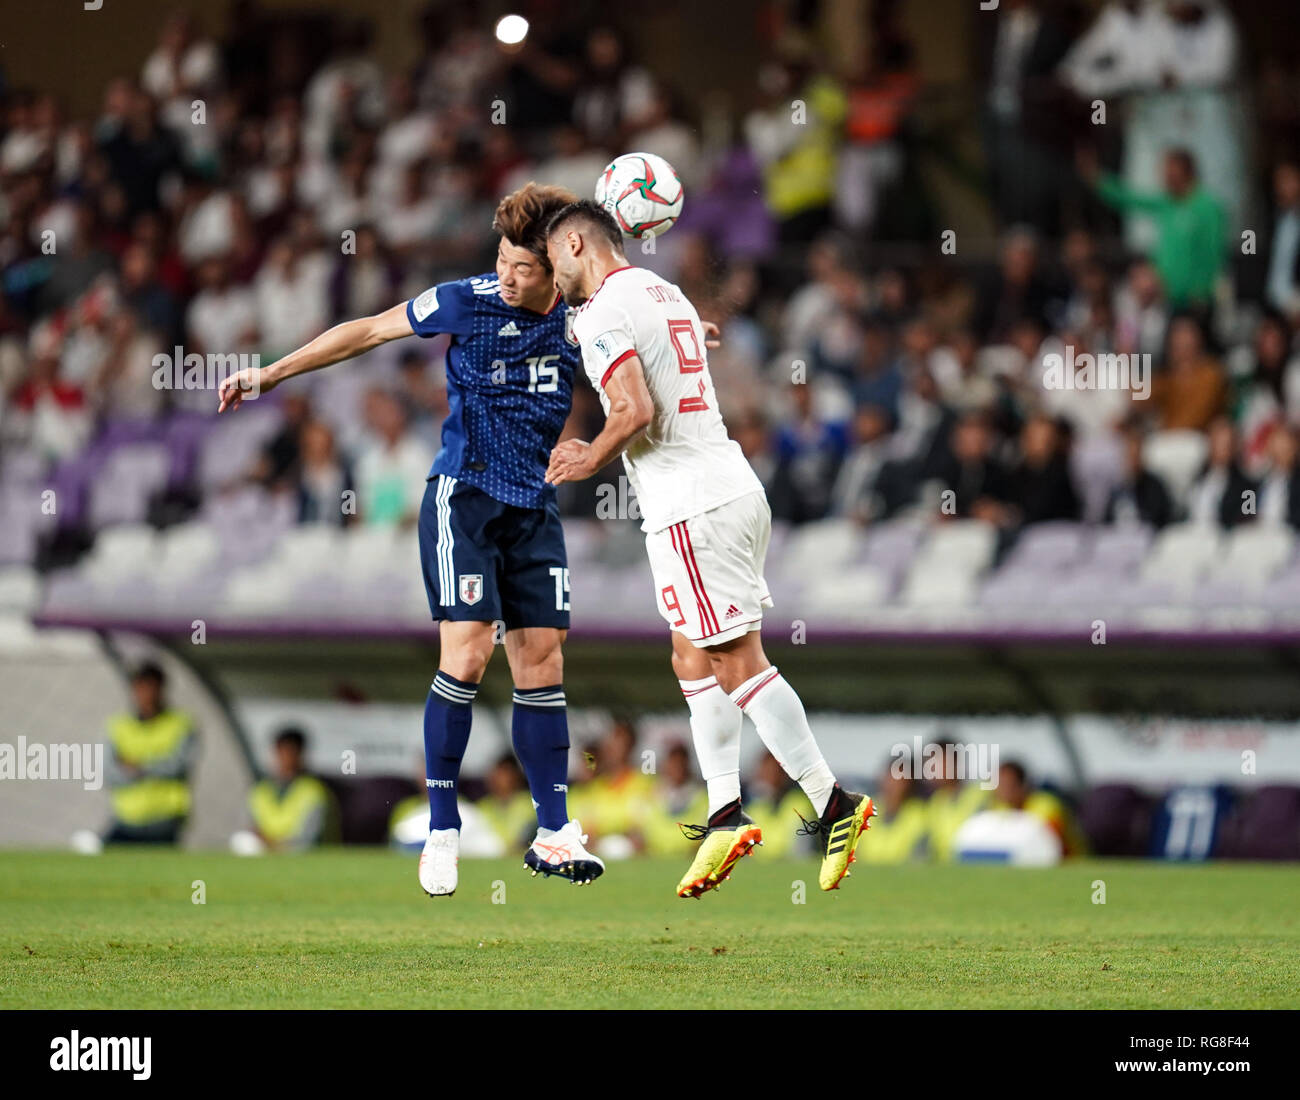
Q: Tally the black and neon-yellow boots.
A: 2